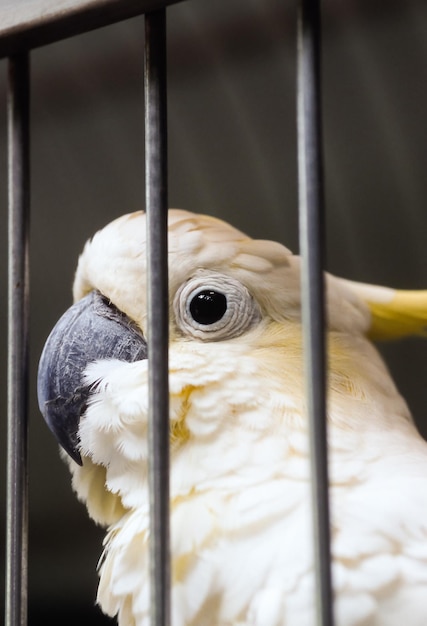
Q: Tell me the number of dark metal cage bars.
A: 3